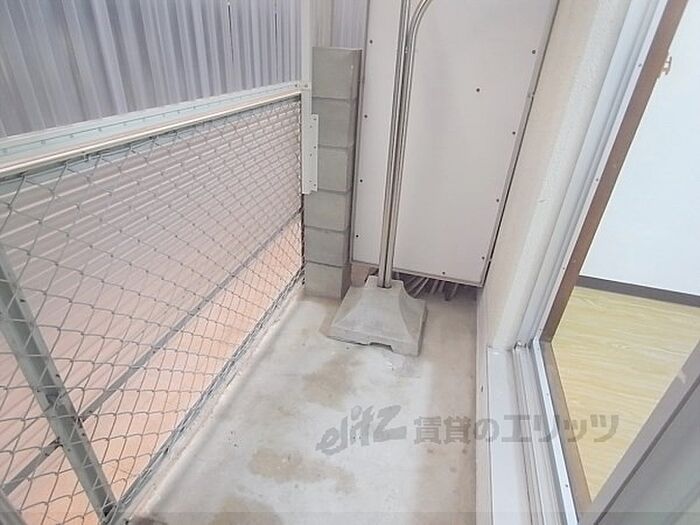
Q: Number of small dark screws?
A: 10